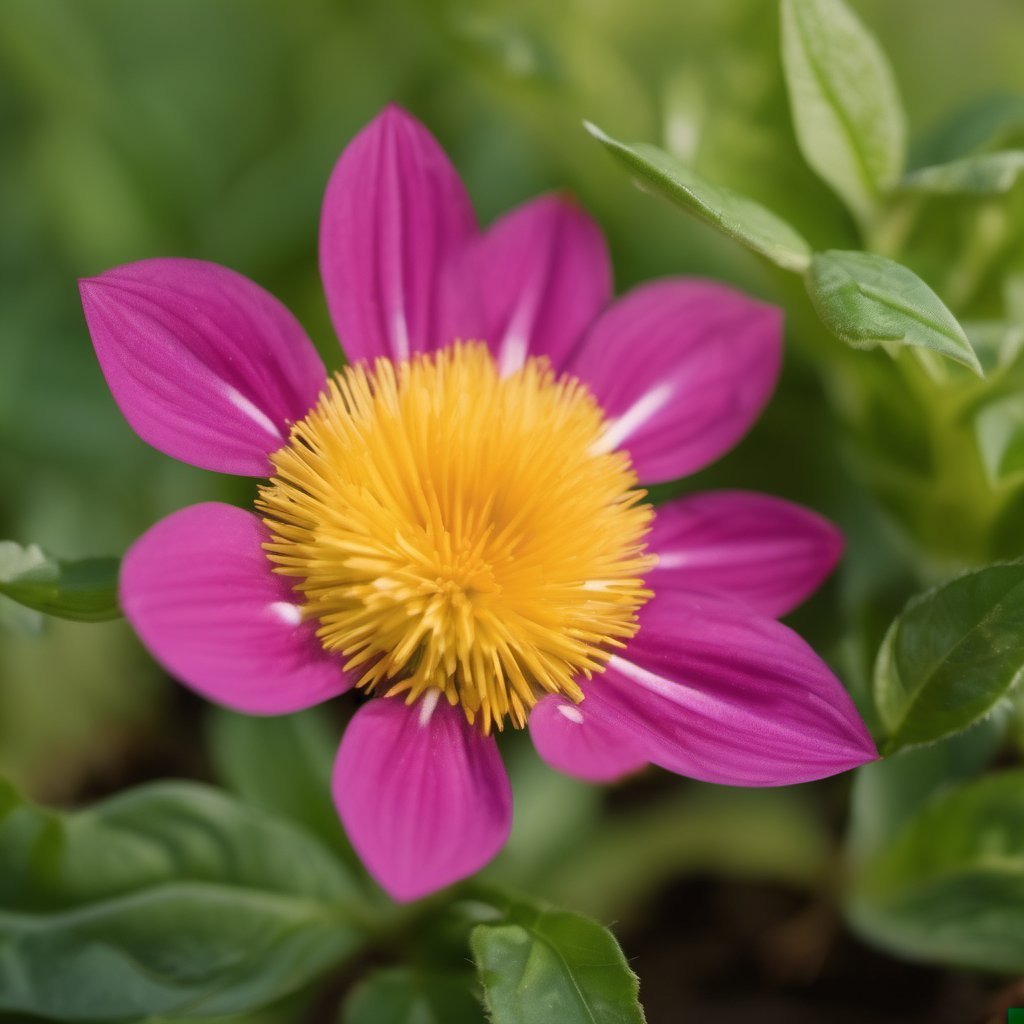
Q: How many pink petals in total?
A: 9